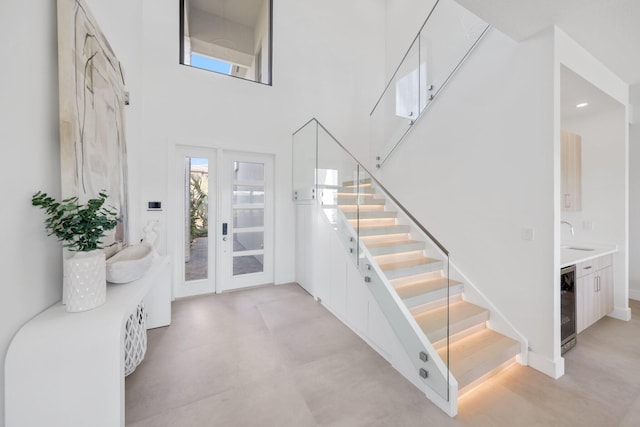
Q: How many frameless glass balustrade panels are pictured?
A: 5